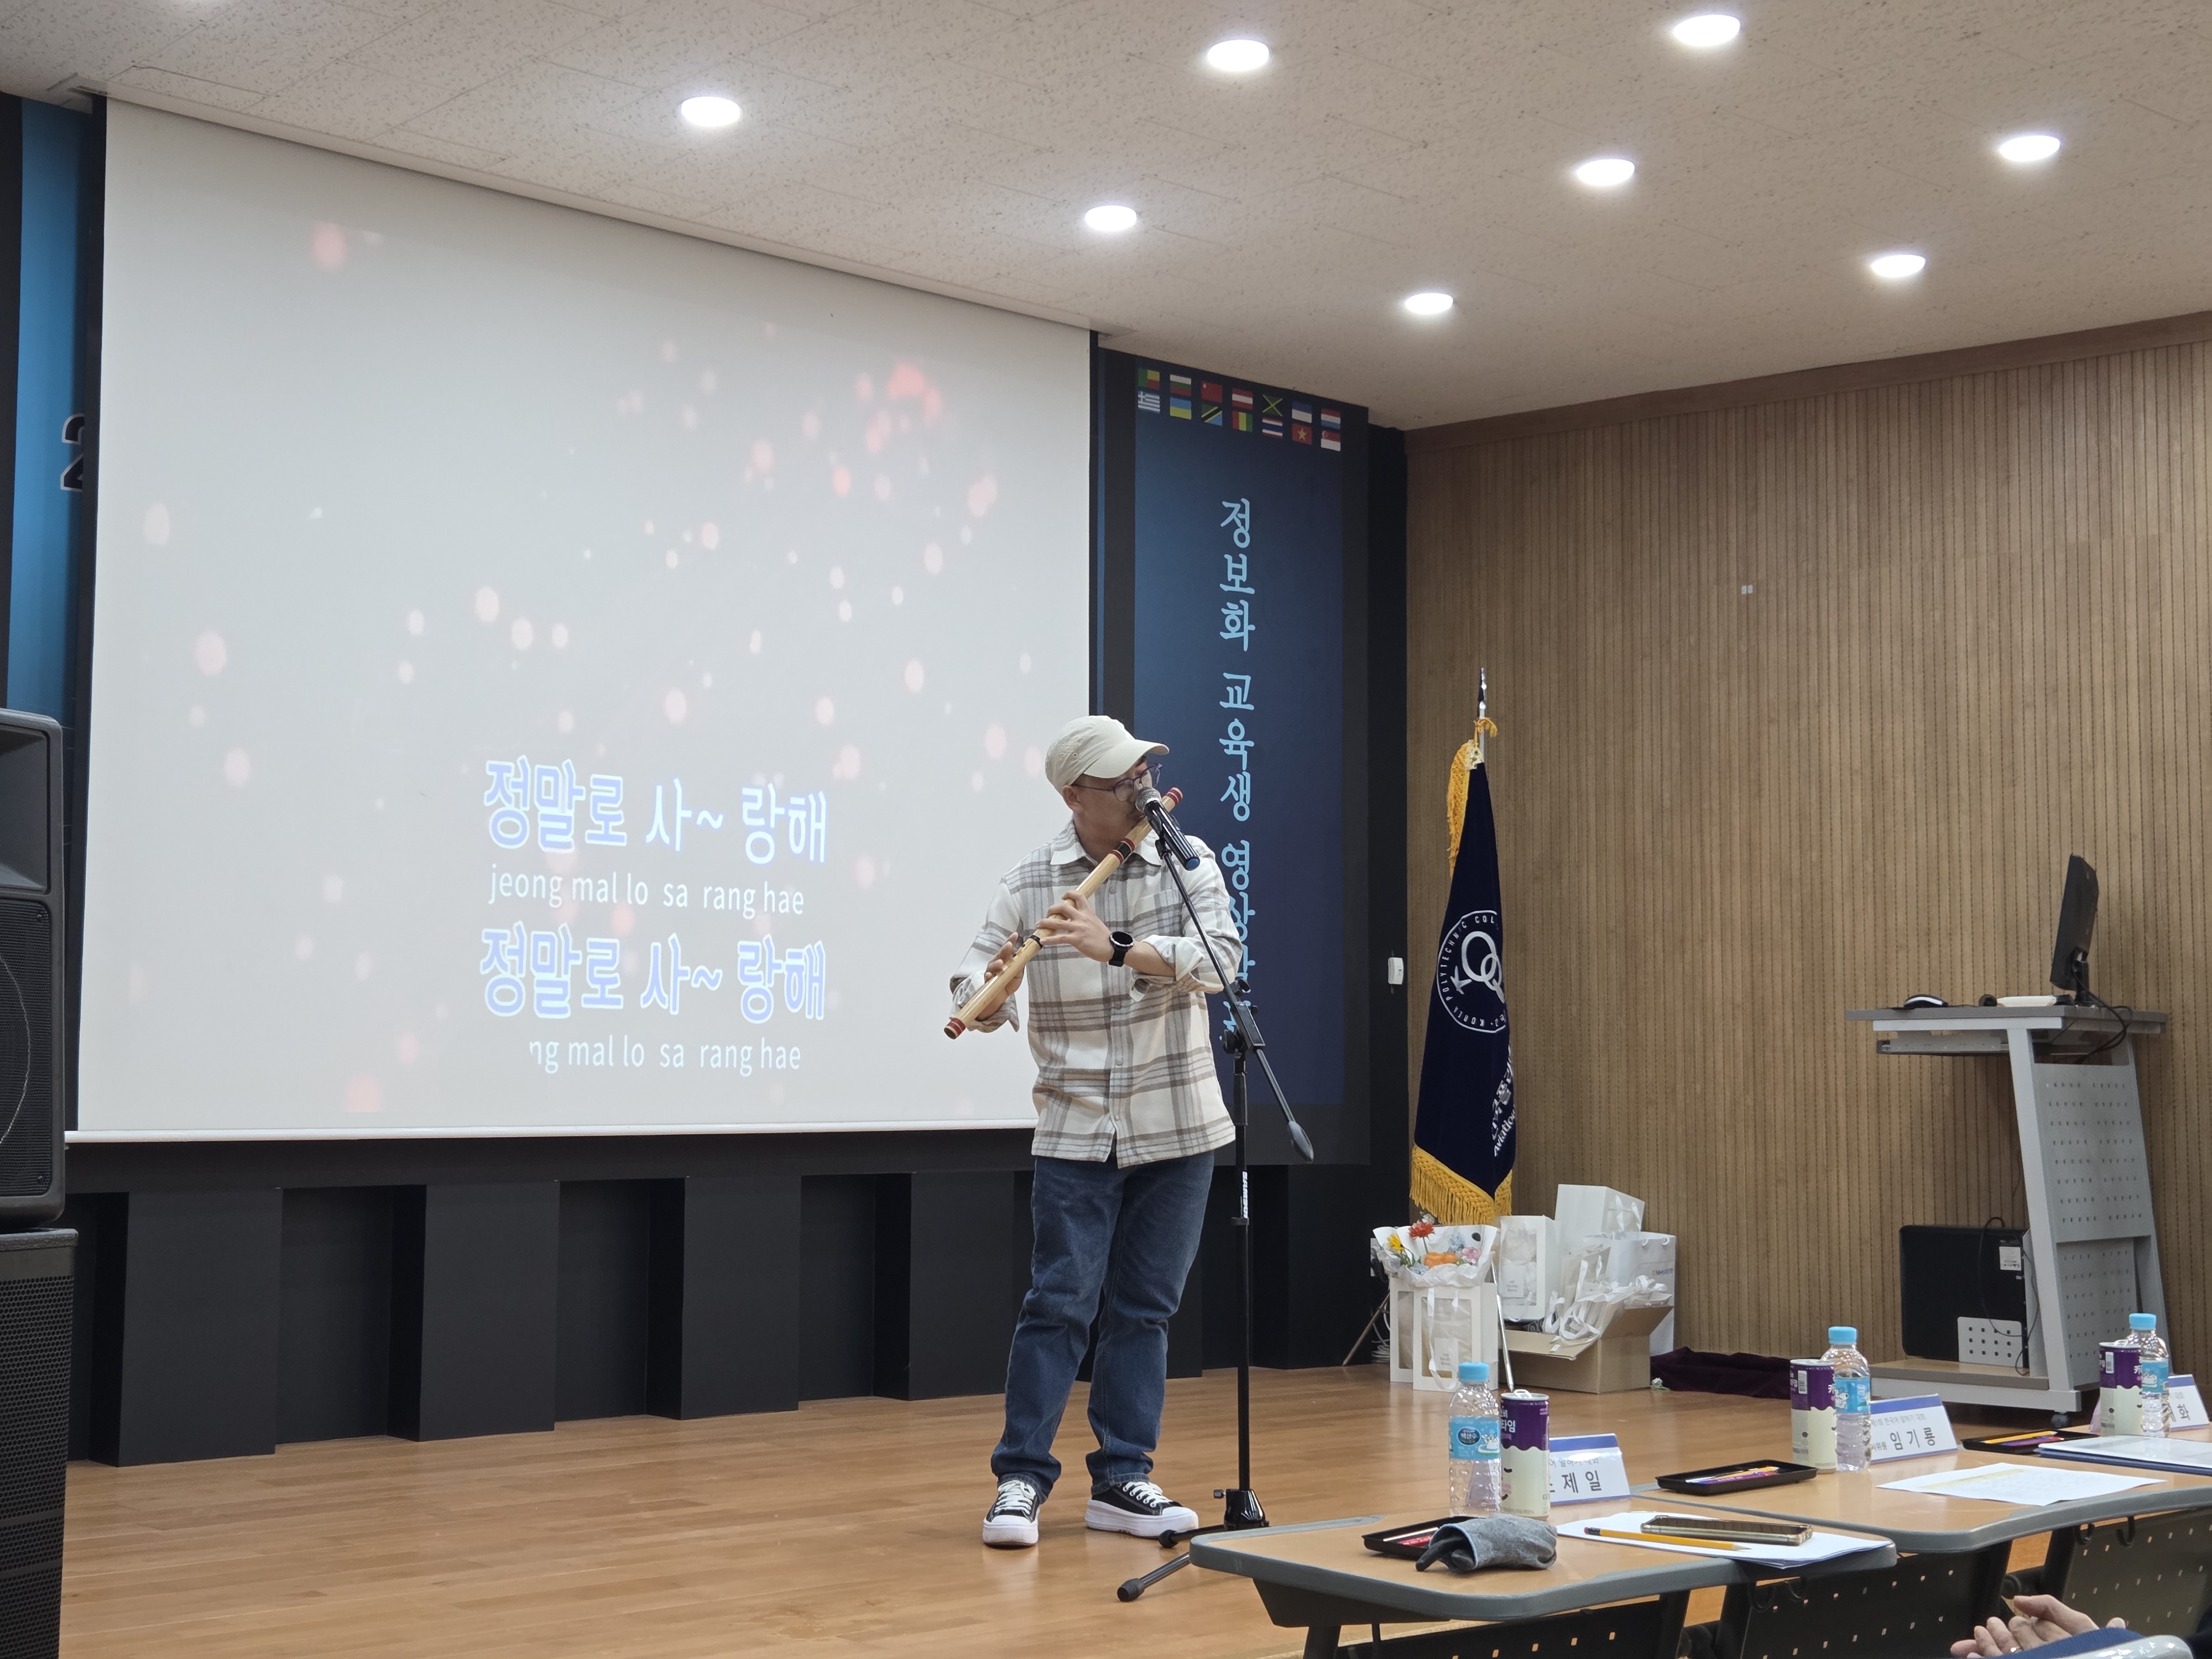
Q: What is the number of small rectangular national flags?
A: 14